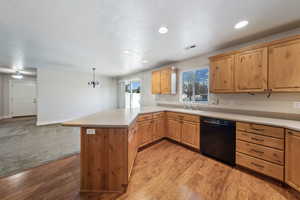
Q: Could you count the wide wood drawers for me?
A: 4